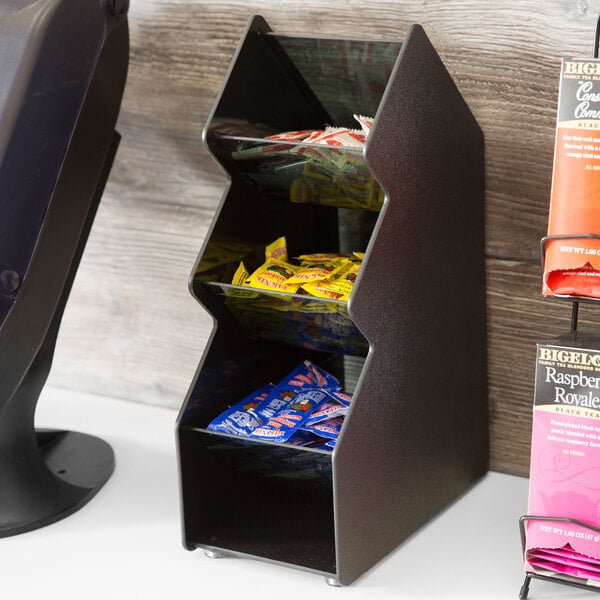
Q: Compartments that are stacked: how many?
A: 3